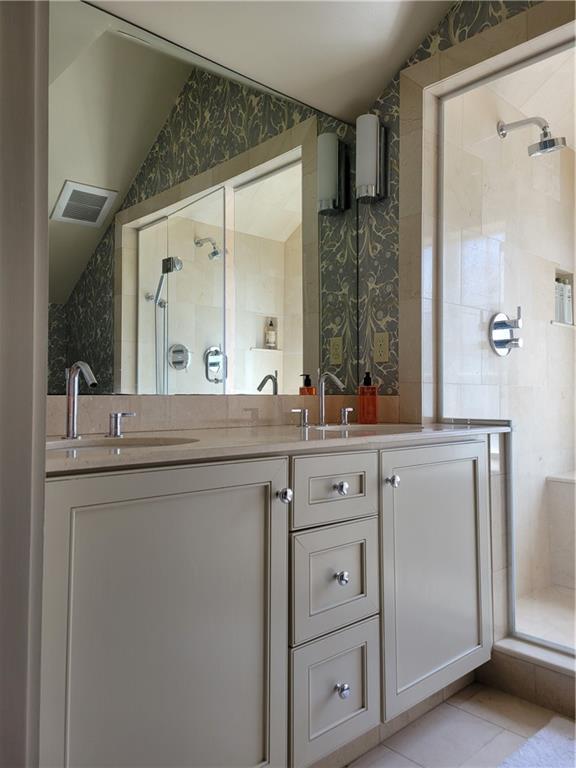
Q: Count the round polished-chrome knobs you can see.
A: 5